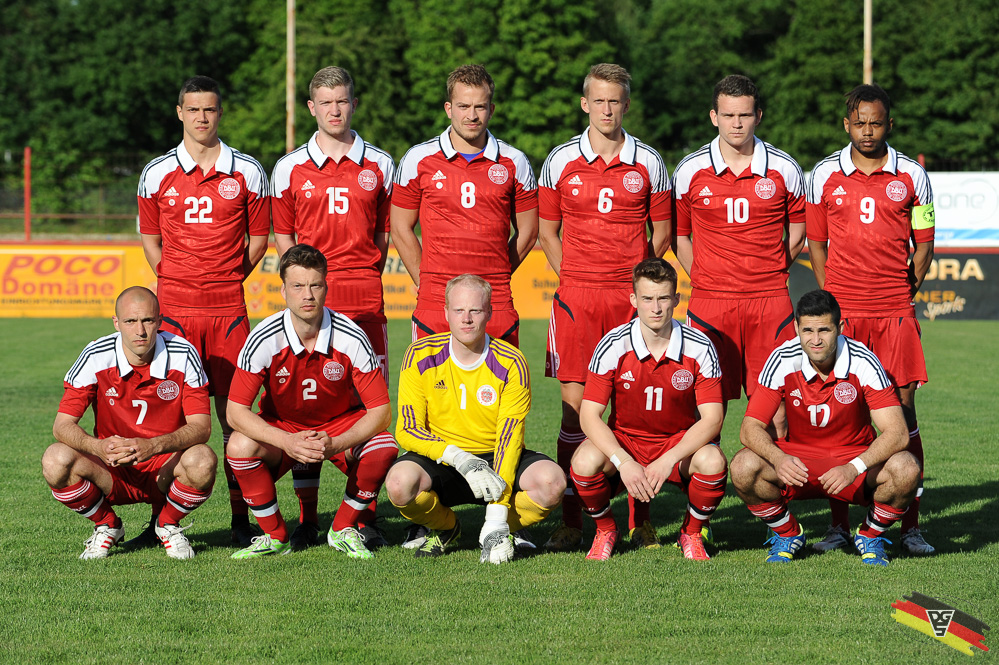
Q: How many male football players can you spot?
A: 11